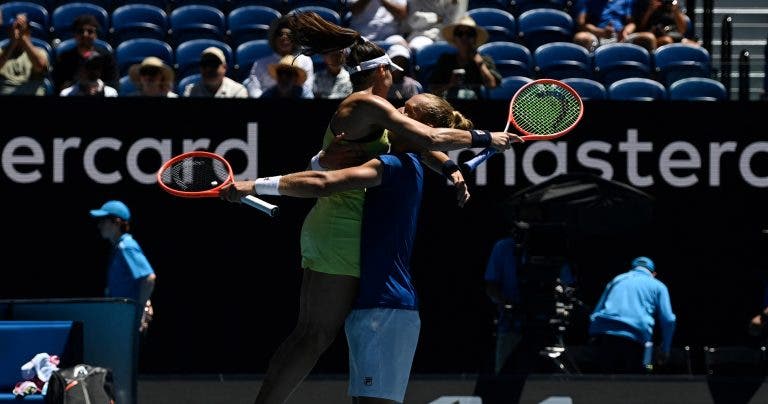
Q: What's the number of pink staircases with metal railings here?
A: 0